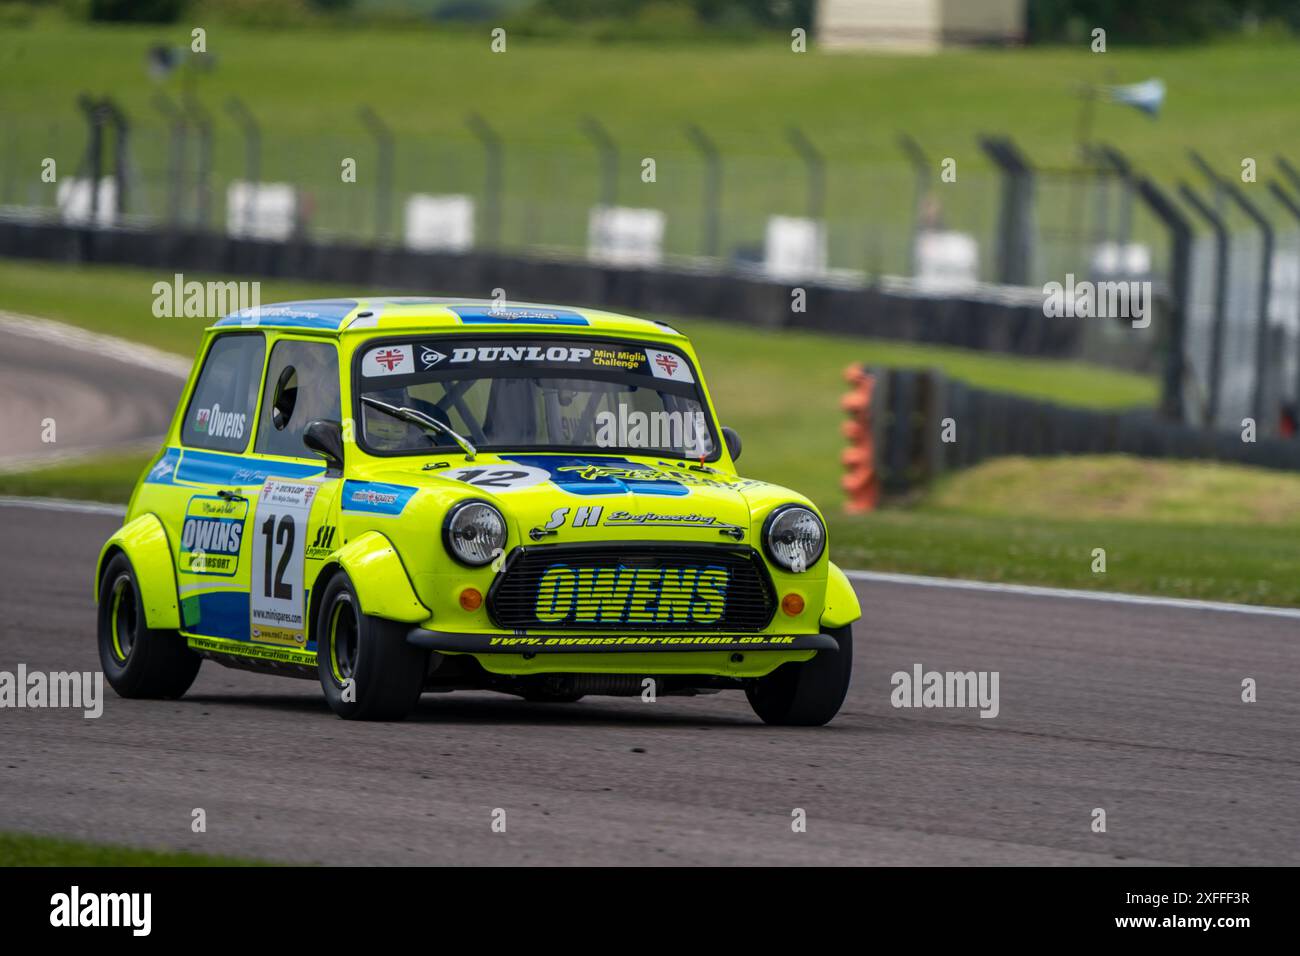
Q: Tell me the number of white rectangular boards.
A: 7